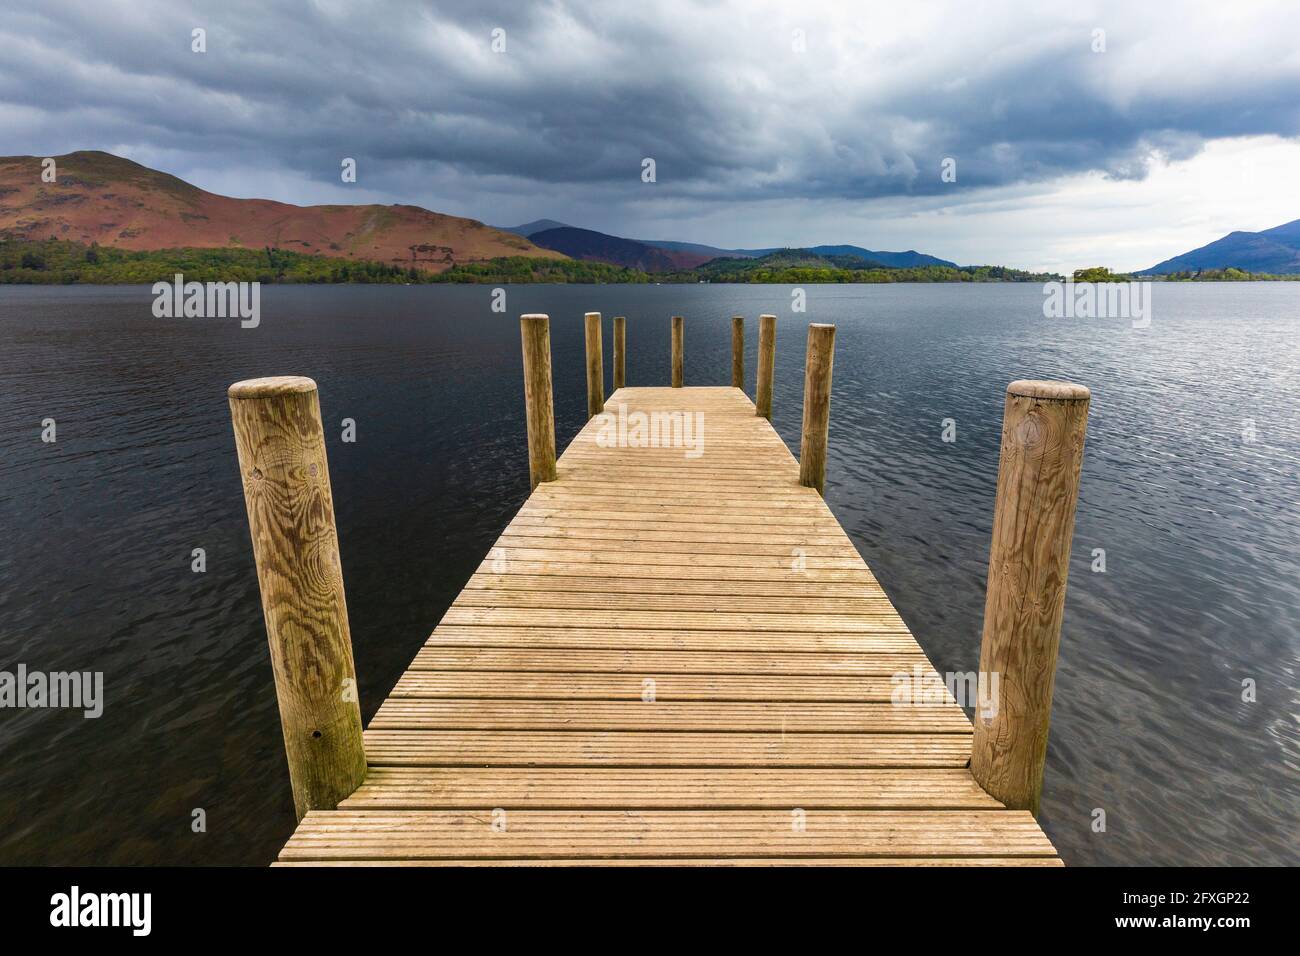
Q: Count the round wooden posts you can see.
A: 9